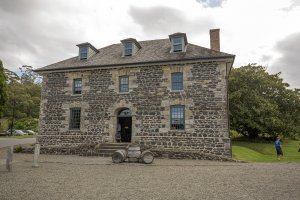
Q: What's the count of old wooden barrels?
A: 2